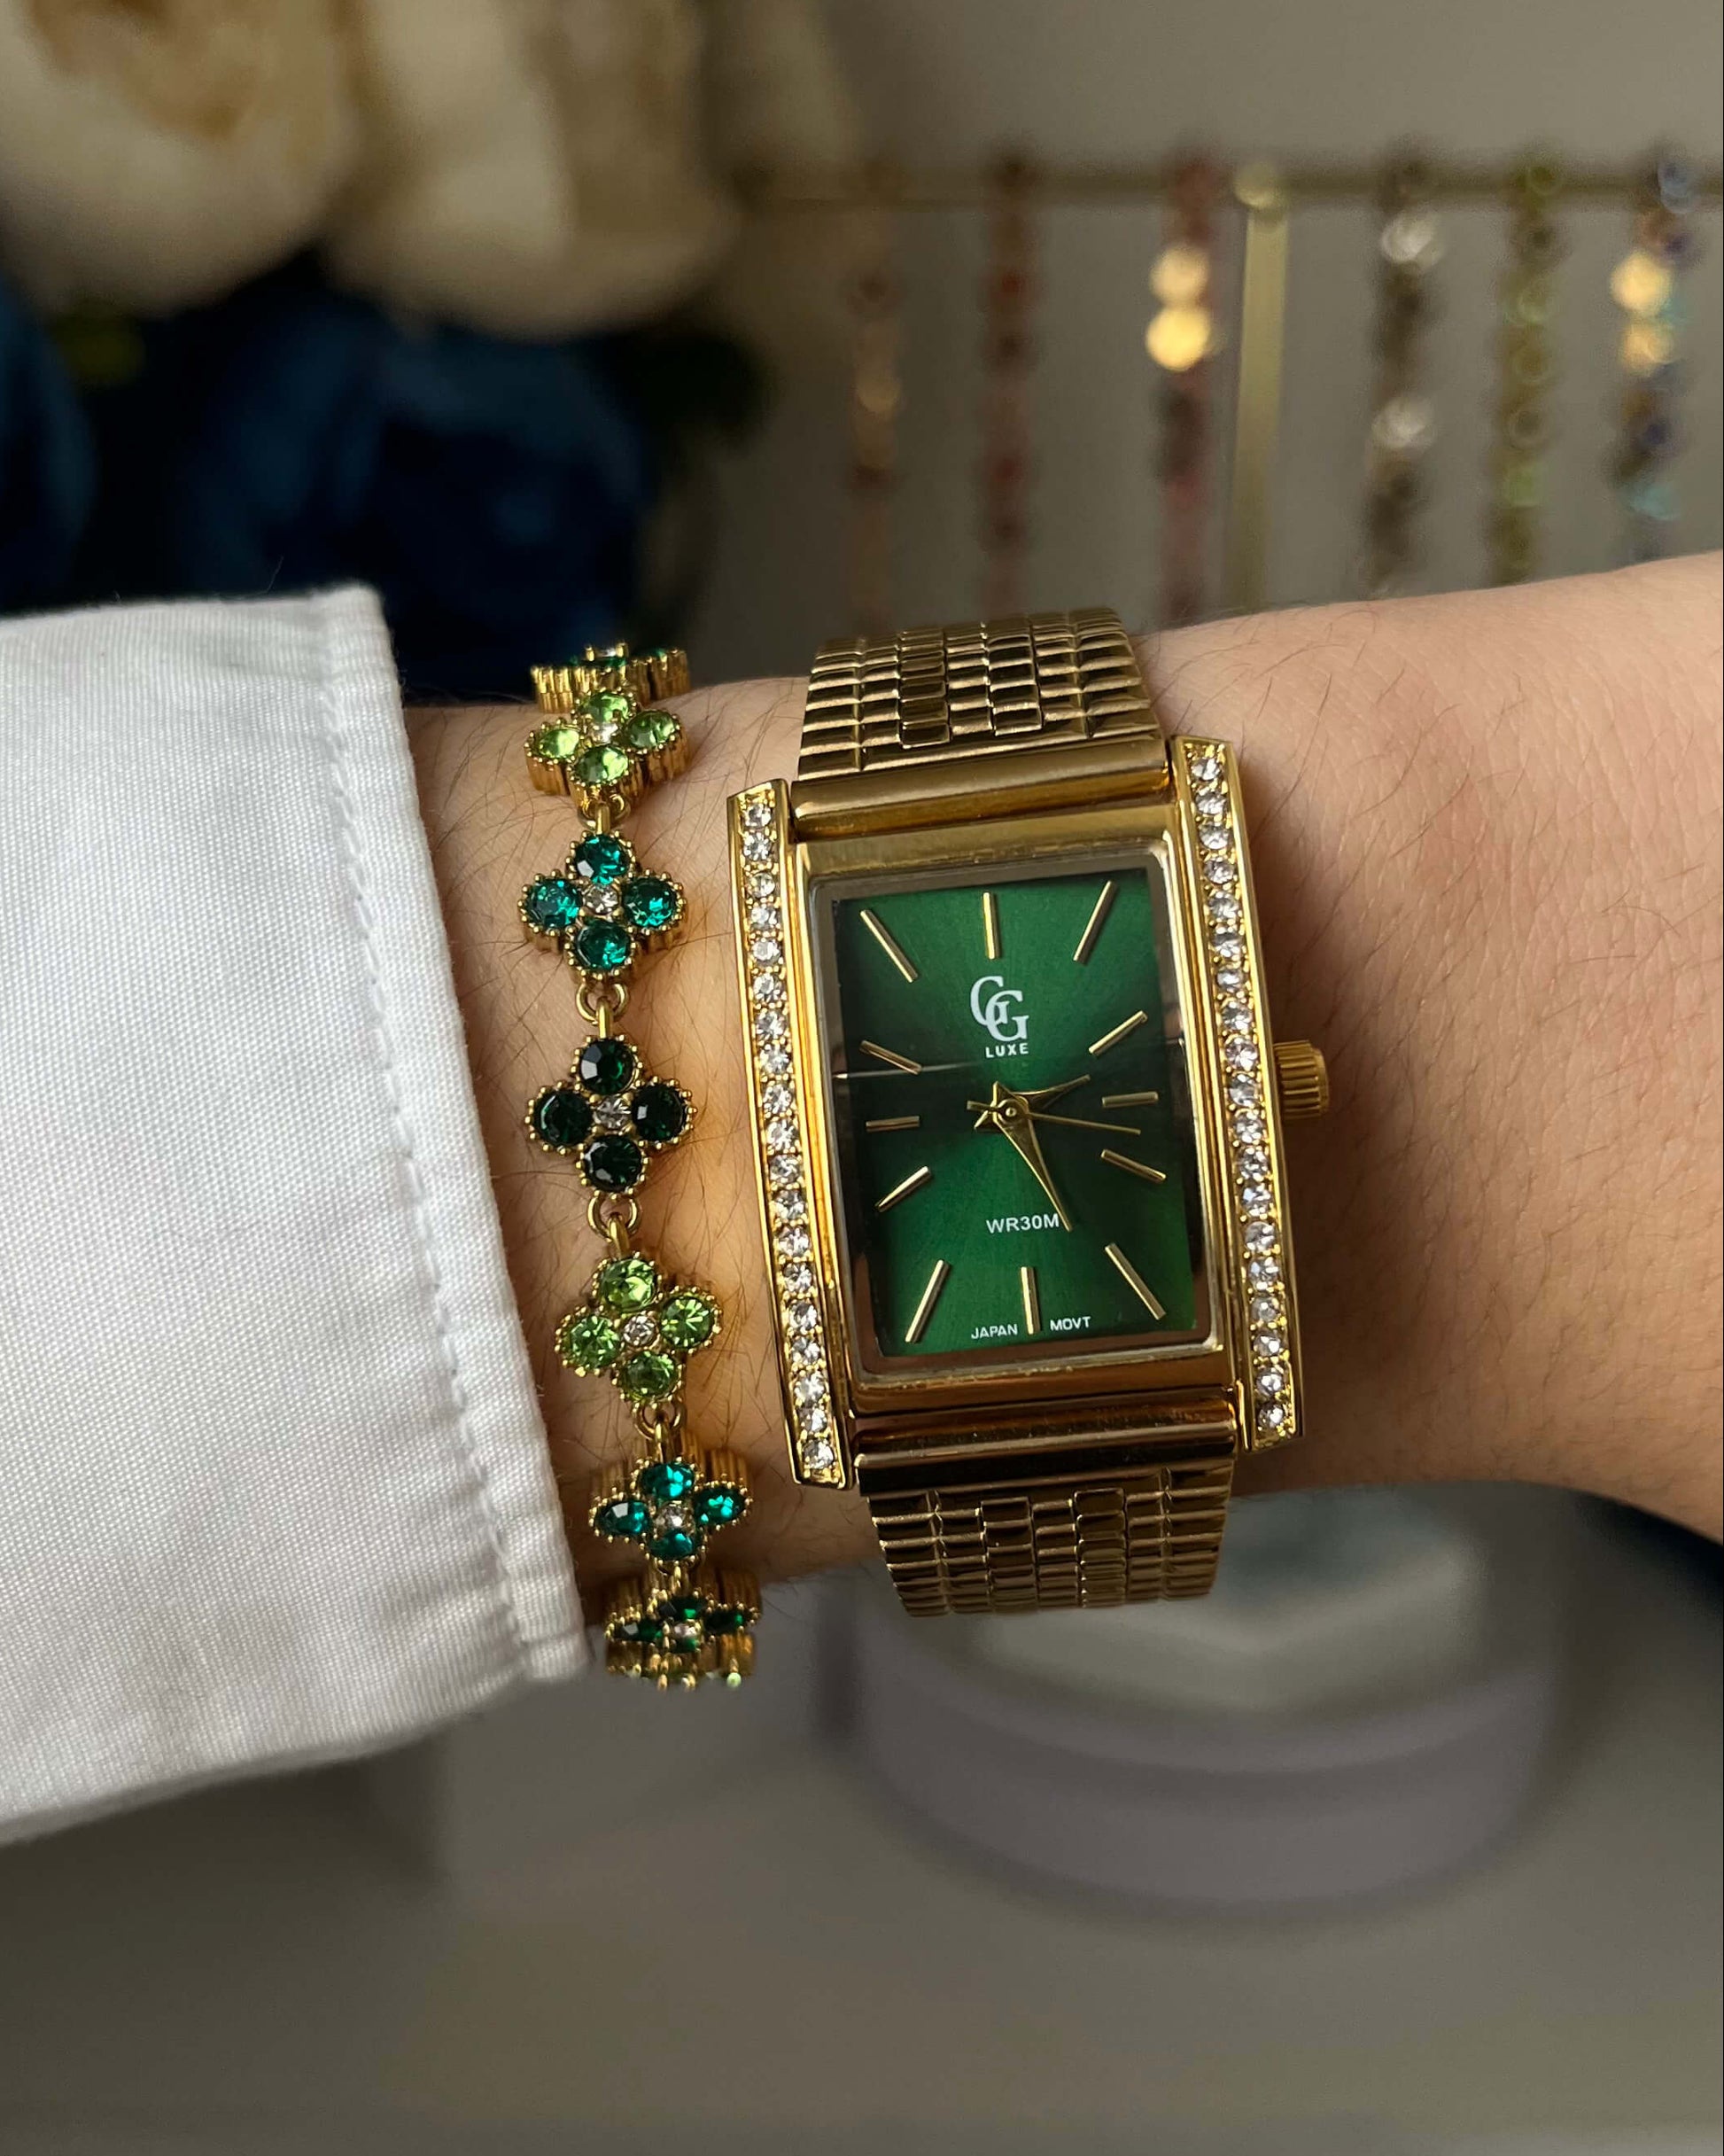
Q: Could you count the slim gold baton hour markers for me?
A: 12